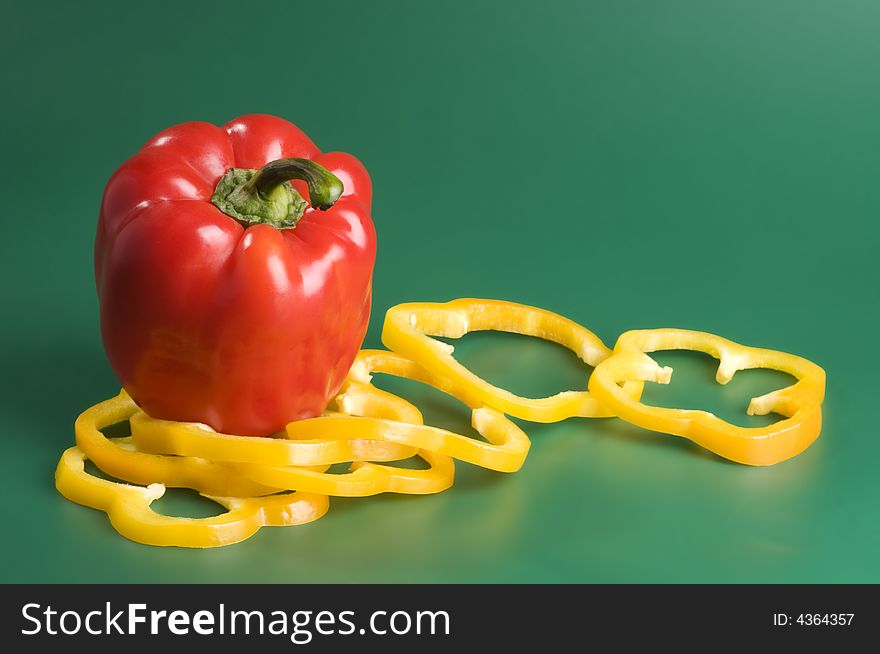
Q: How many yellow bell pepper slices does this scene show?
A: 7